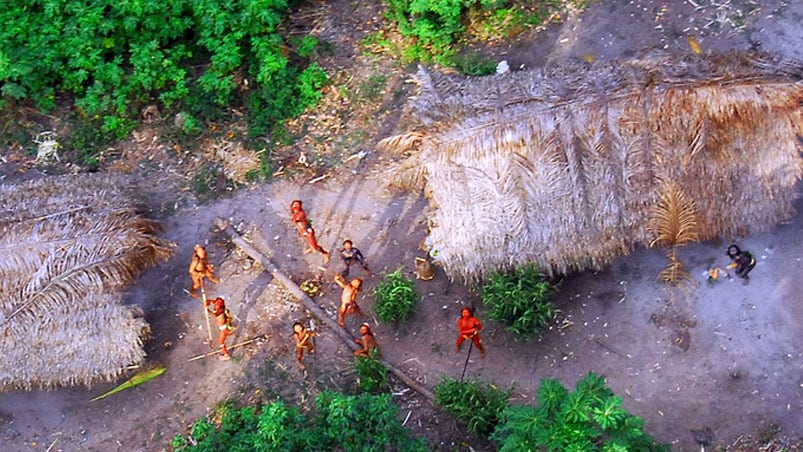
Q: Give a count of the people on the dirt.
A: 9